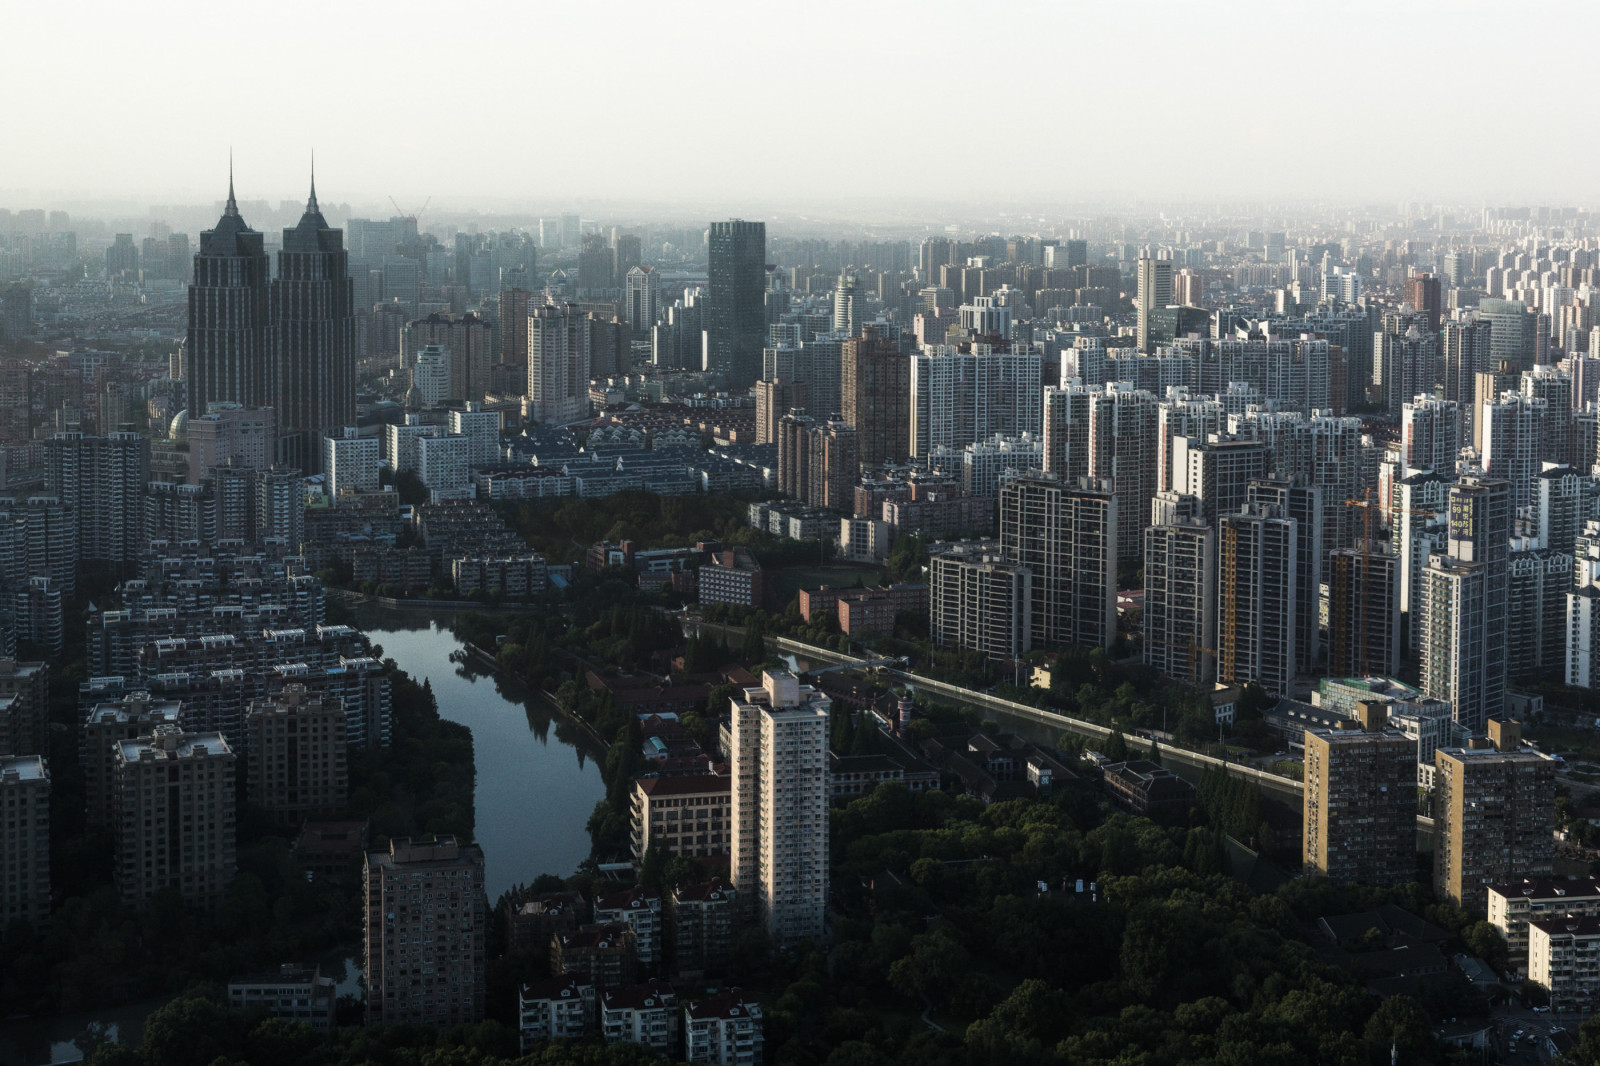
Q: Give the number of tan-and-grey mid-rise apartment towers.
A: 2